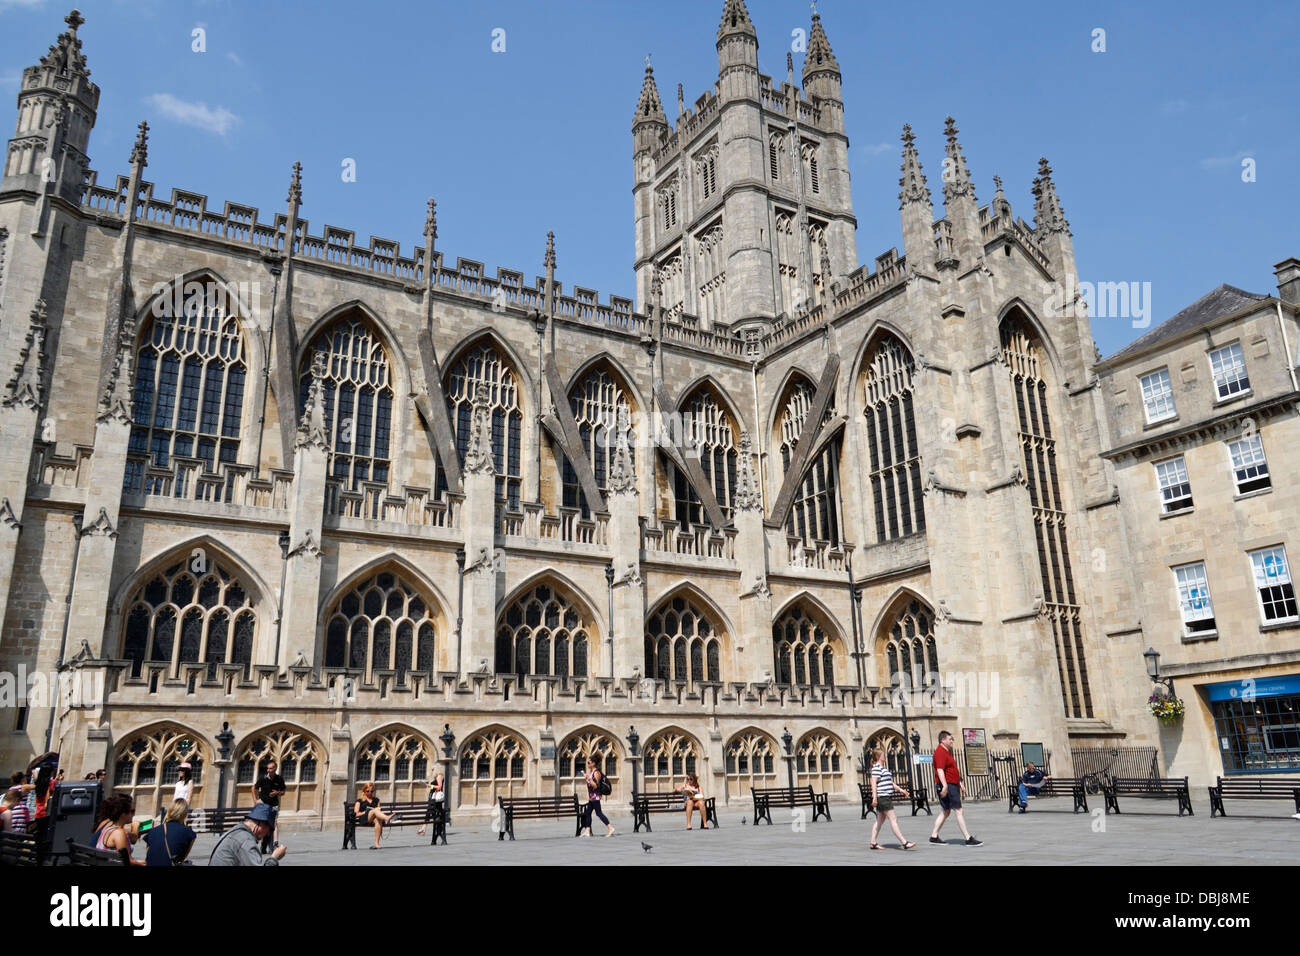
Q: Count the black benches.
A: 11